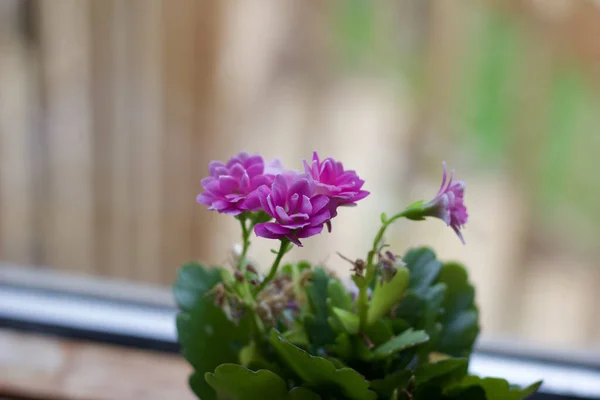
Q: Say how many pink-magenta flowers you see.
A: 4